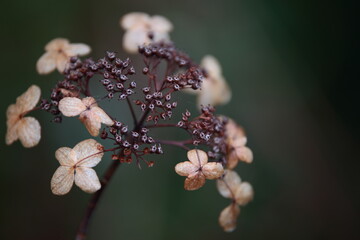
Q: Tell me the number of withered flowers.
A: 9